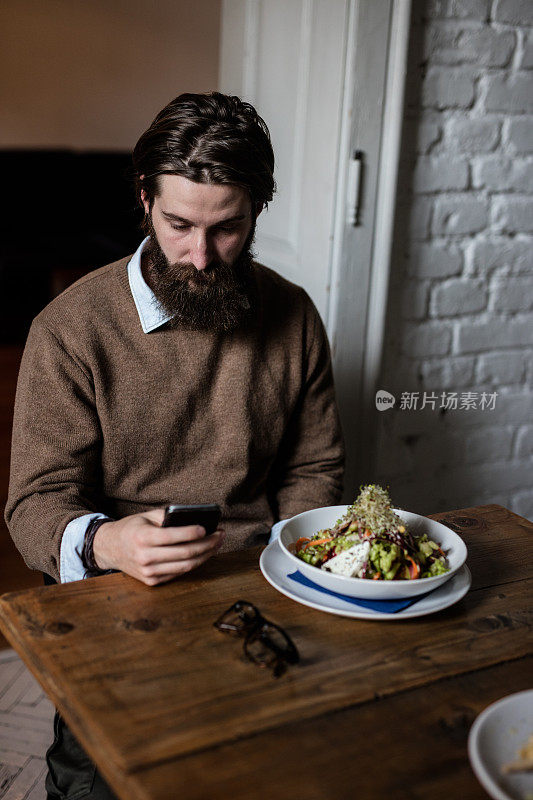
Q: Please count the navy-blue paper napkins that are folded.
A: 1